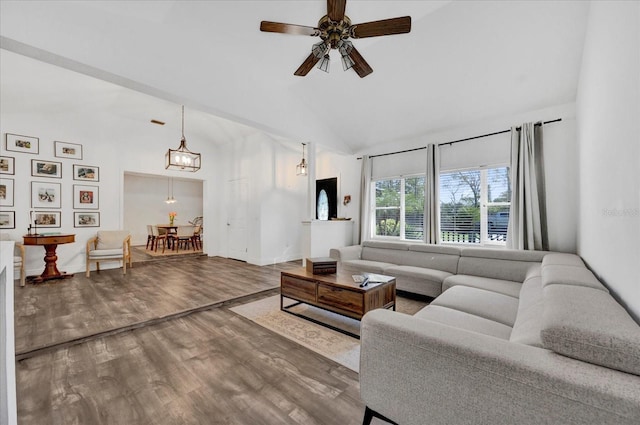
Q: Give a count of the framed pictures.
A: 11